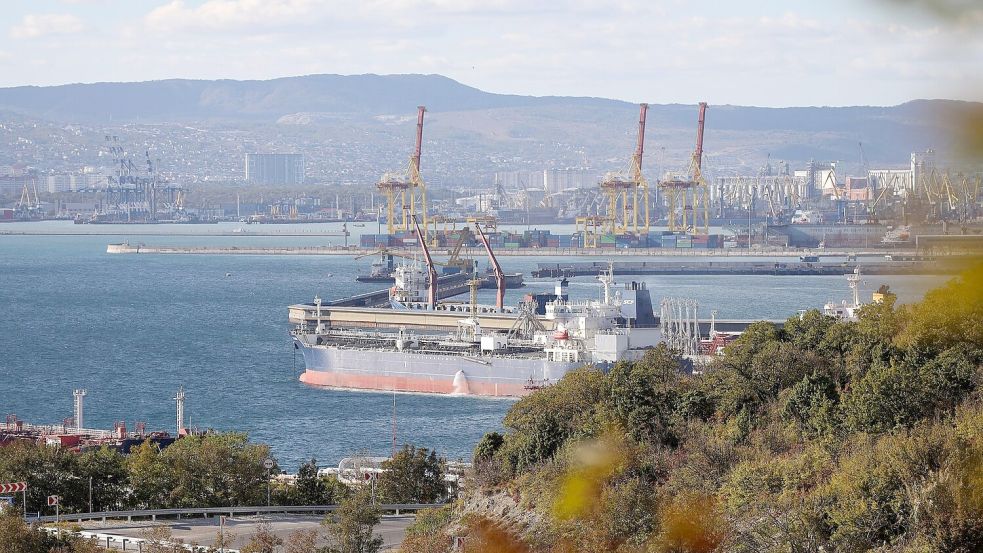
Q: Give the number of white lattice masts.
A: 2